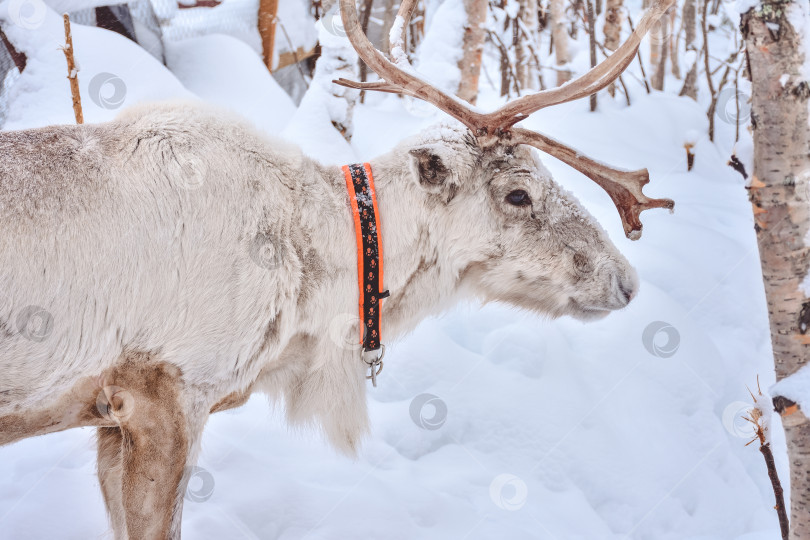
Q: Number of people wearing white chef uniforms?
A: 0